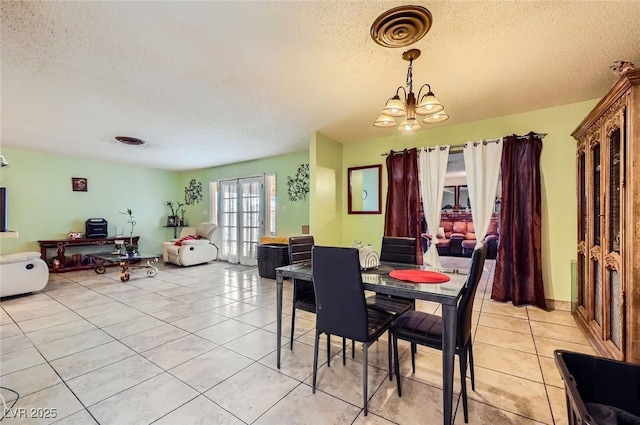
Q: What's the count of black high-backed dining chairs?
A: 4